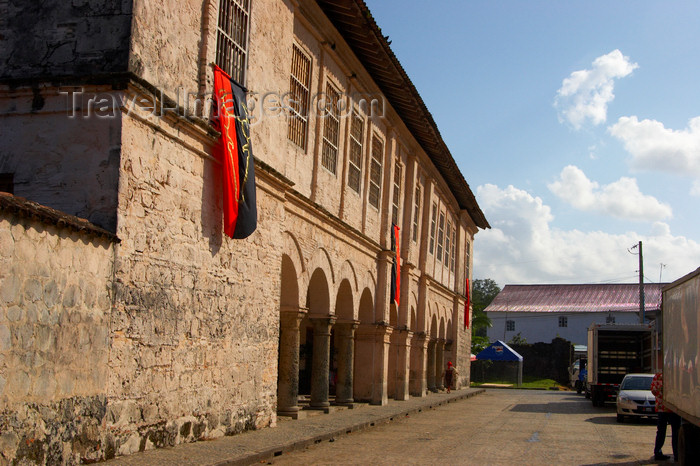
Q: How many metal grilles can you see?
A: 12